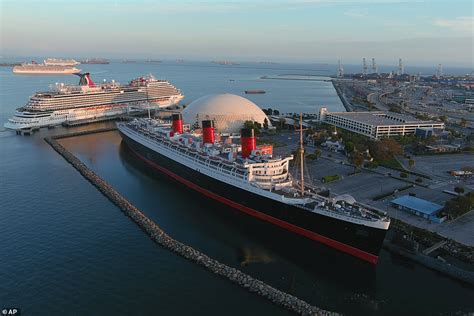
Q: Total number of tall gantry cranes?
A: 5